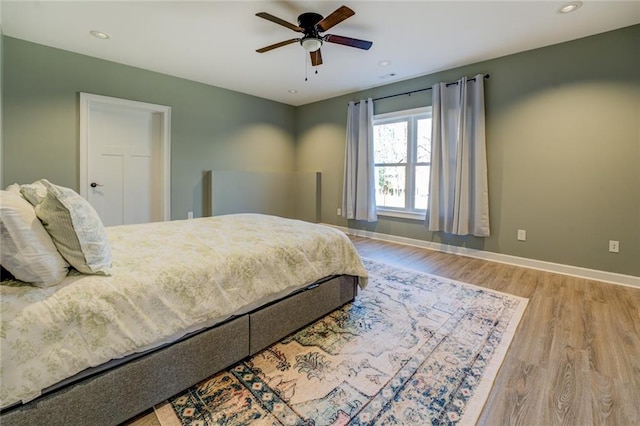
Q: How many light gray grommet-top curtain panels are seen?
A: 2